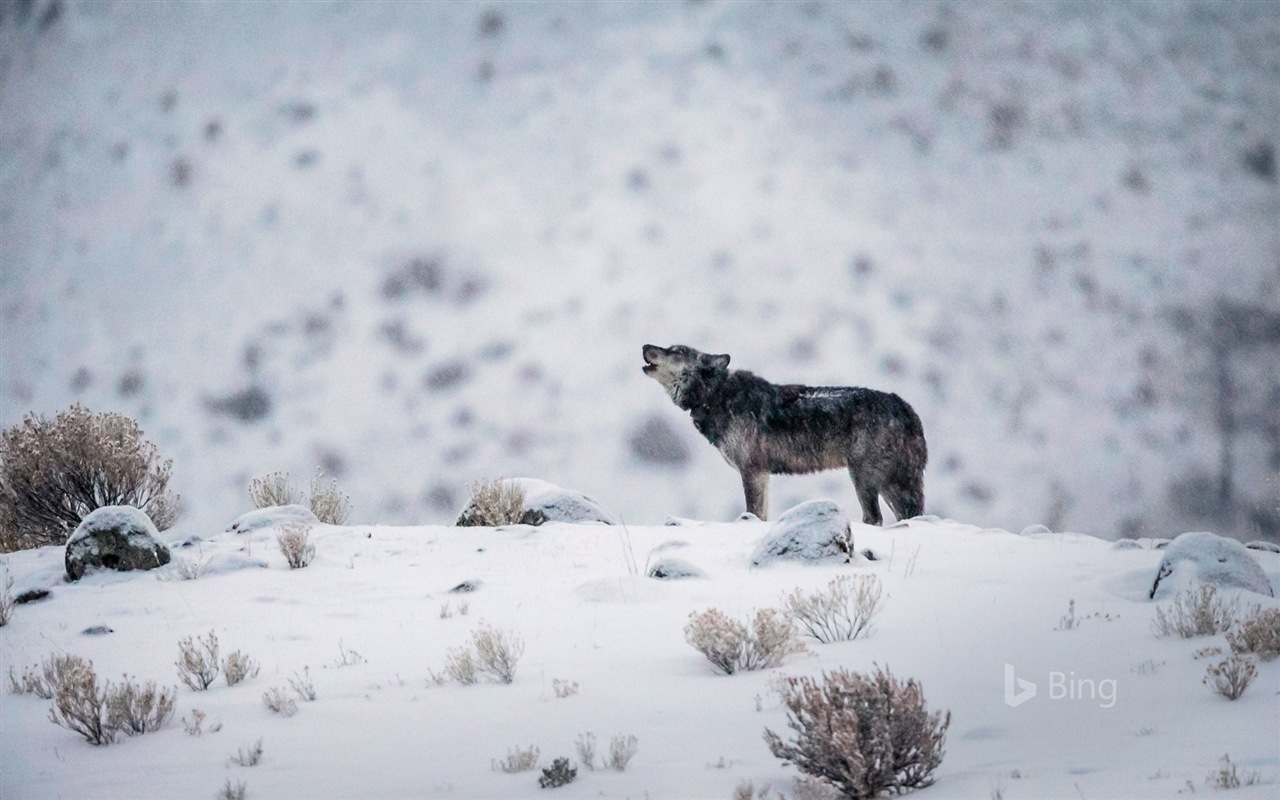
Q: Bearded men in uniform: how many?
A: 0